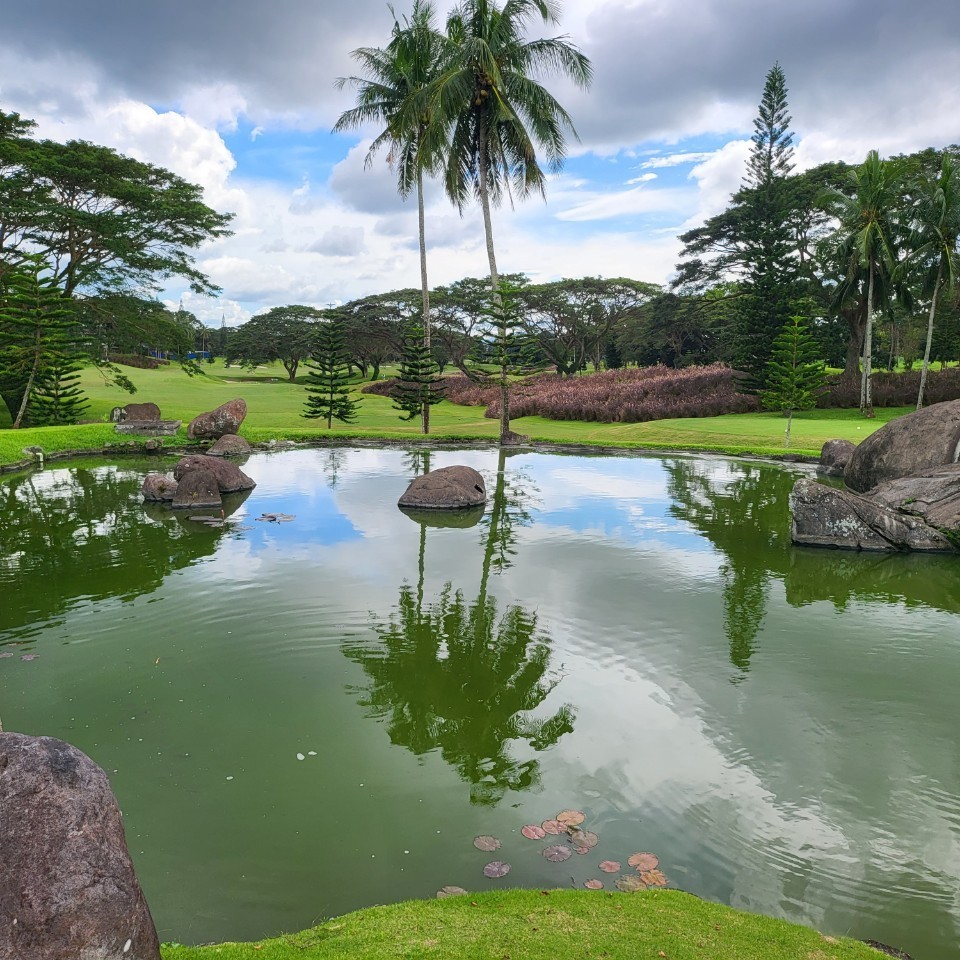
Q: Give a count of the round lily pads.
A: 14